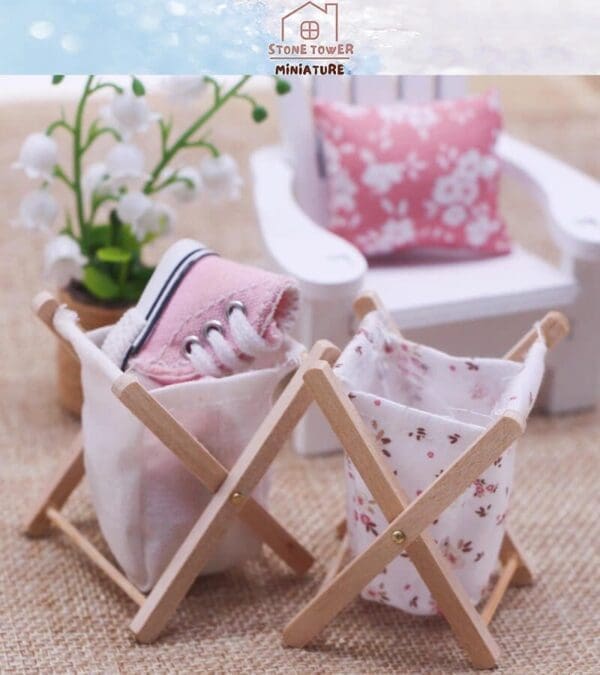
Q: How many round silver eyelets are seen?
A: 3